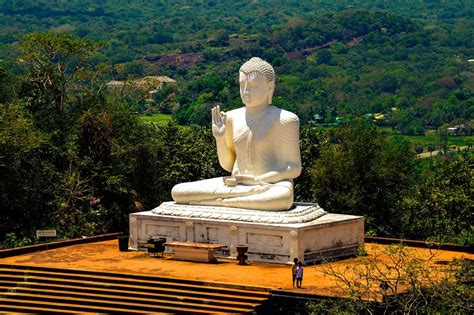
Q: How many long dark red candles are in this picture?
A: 0